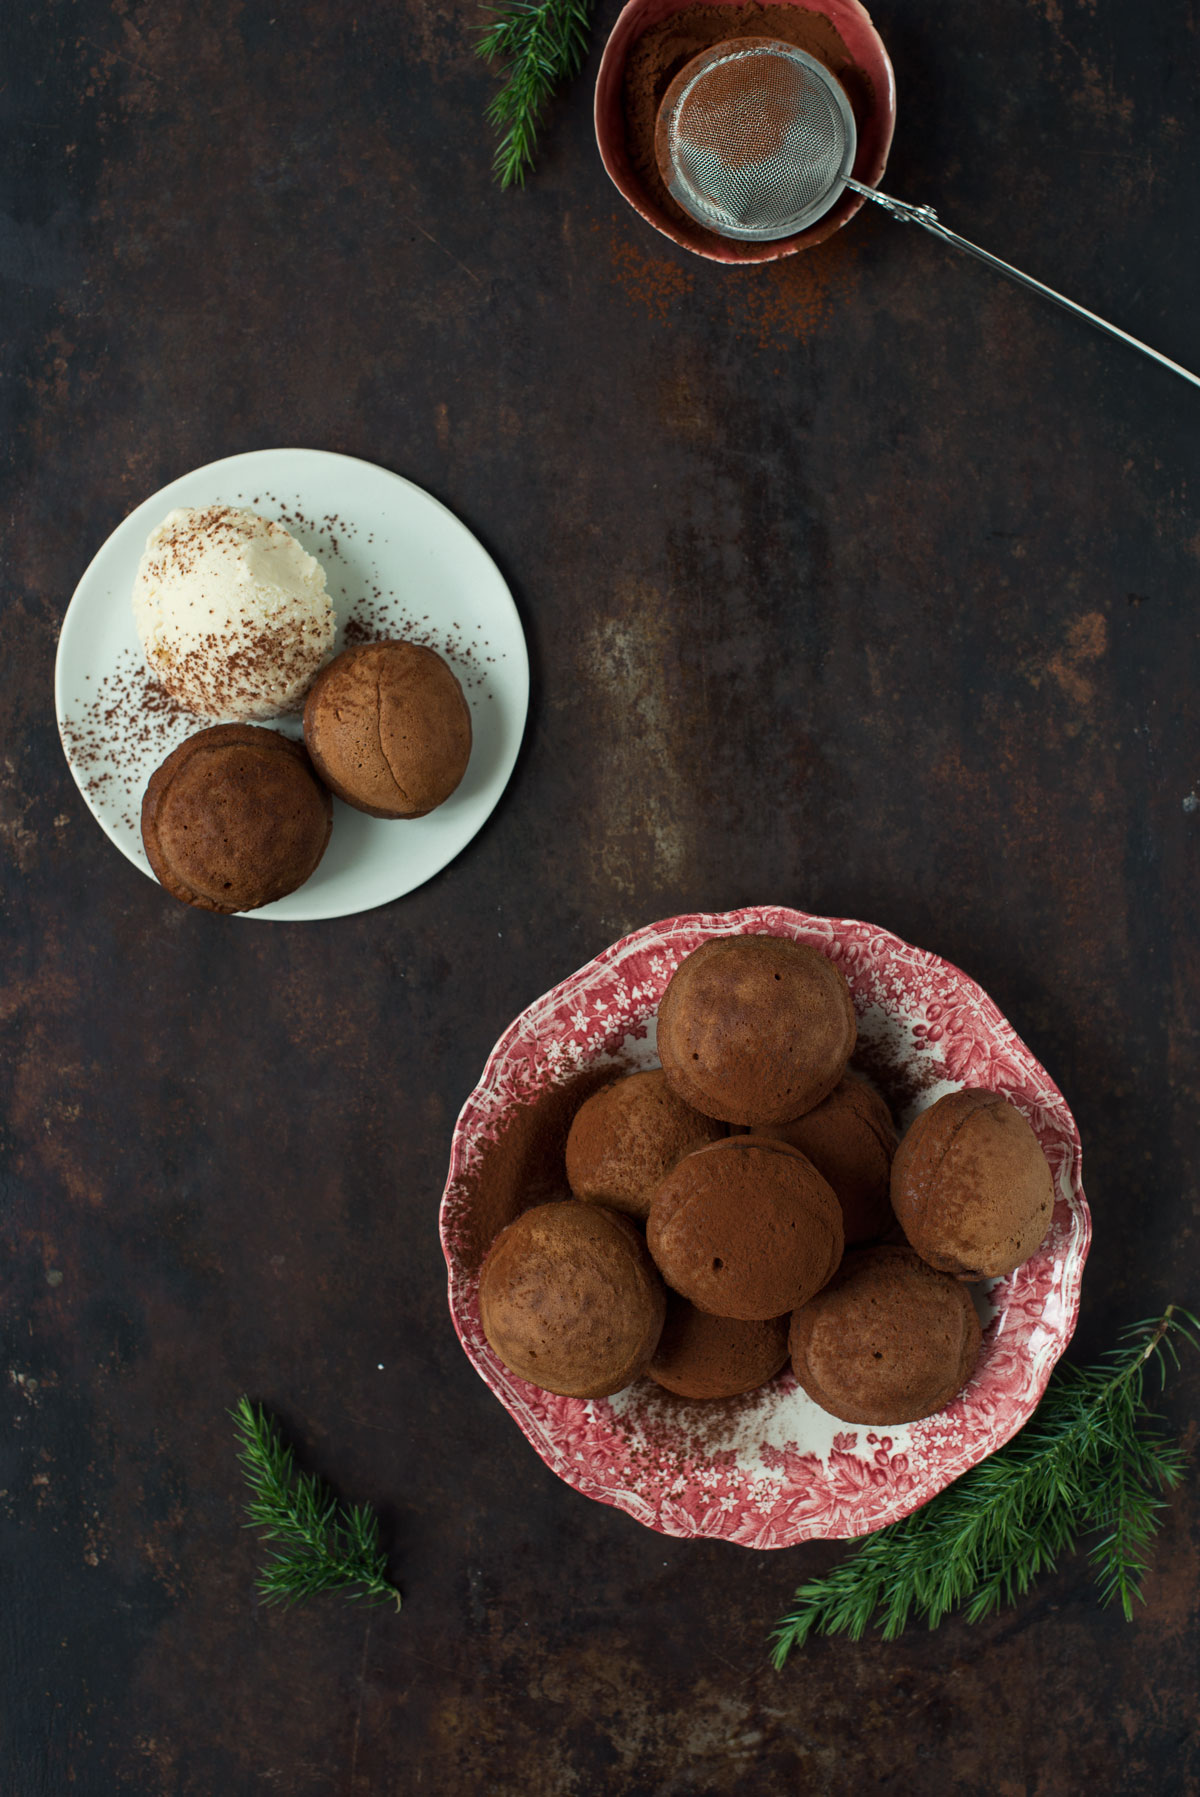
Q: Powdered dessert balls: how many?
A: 10